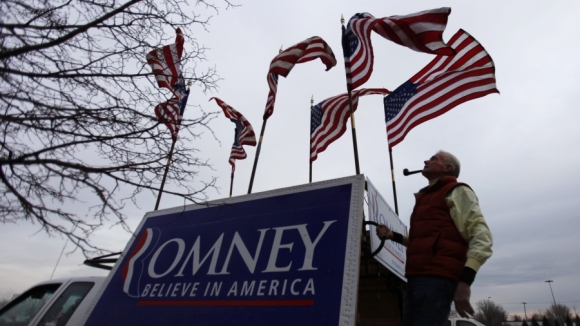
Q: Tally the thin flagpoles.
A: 6